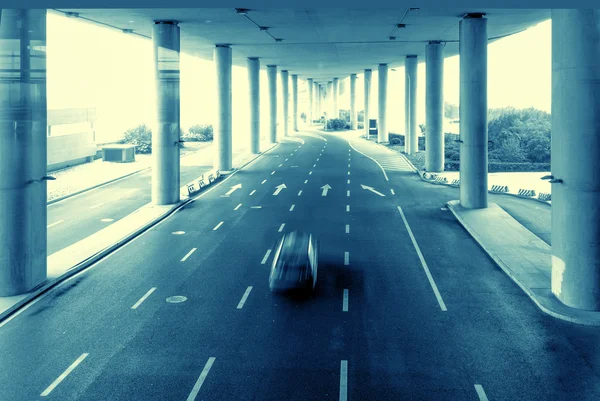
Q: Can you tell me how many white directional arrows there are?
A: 4